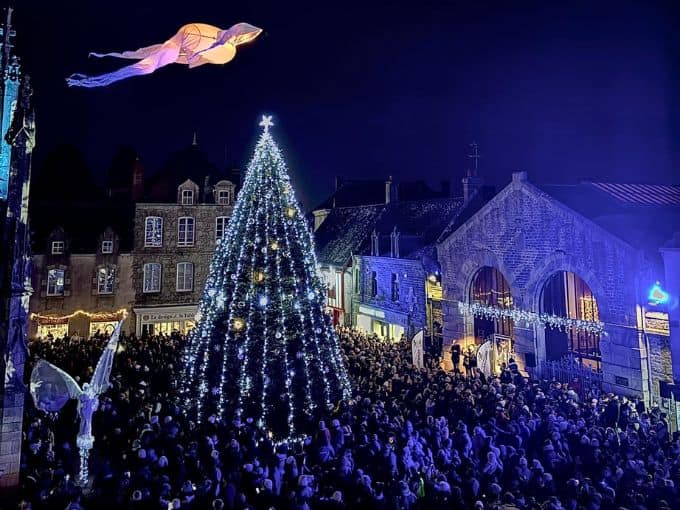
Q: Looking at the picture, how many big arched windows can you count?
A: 2